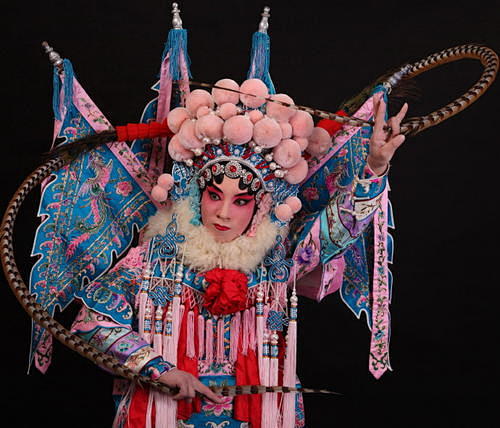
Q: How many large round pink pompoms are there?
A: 14